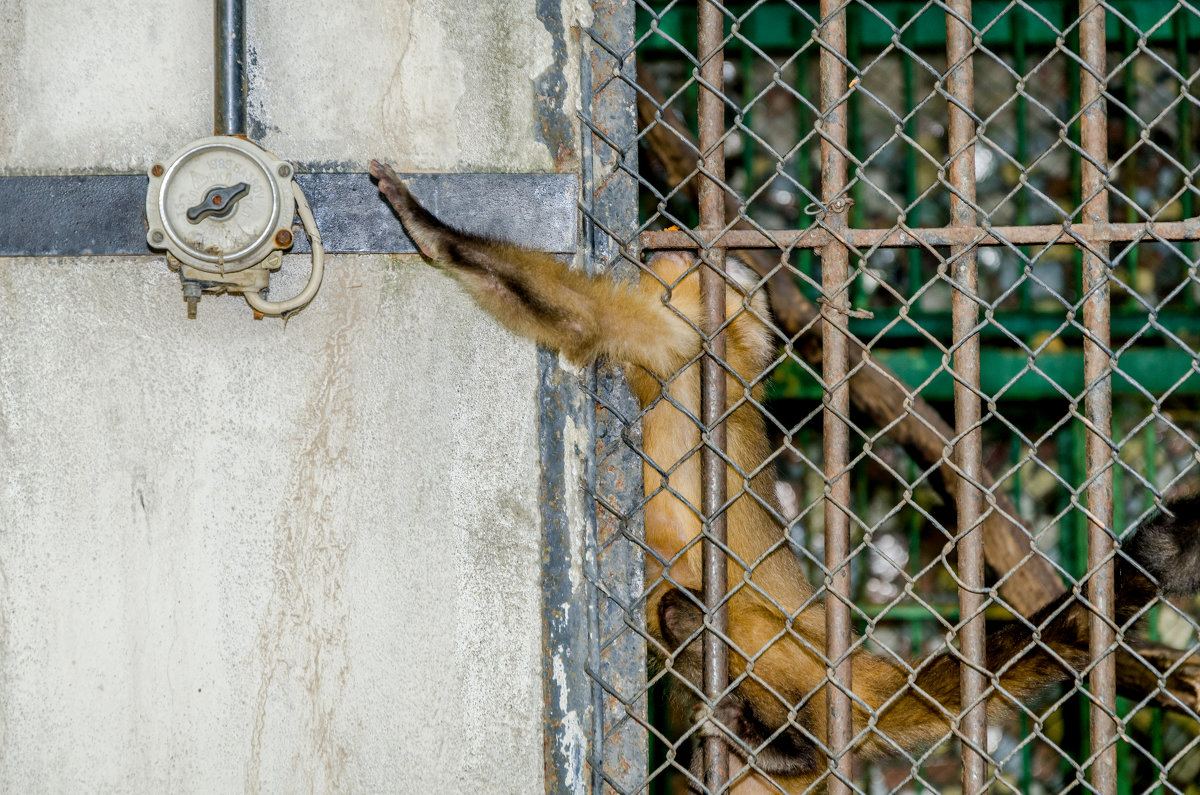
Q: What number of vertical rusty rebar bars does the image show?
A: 4